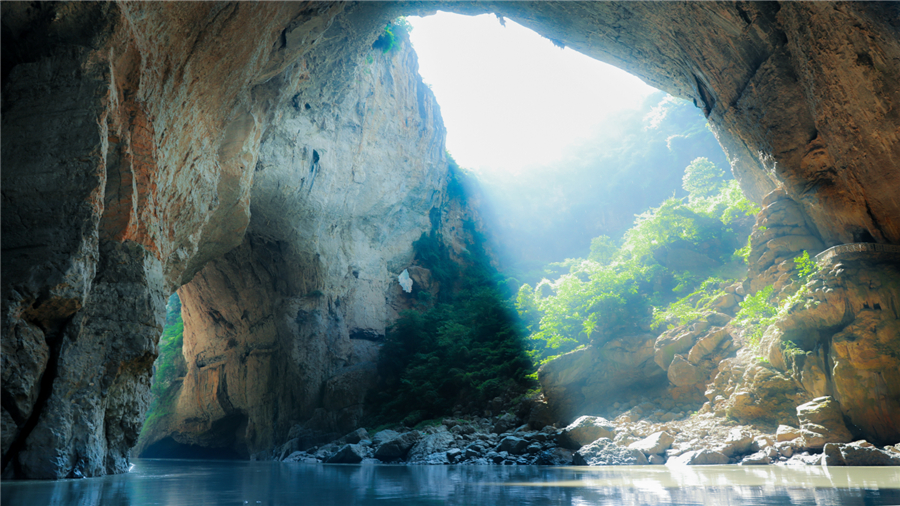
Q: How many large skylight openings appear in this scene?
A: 1